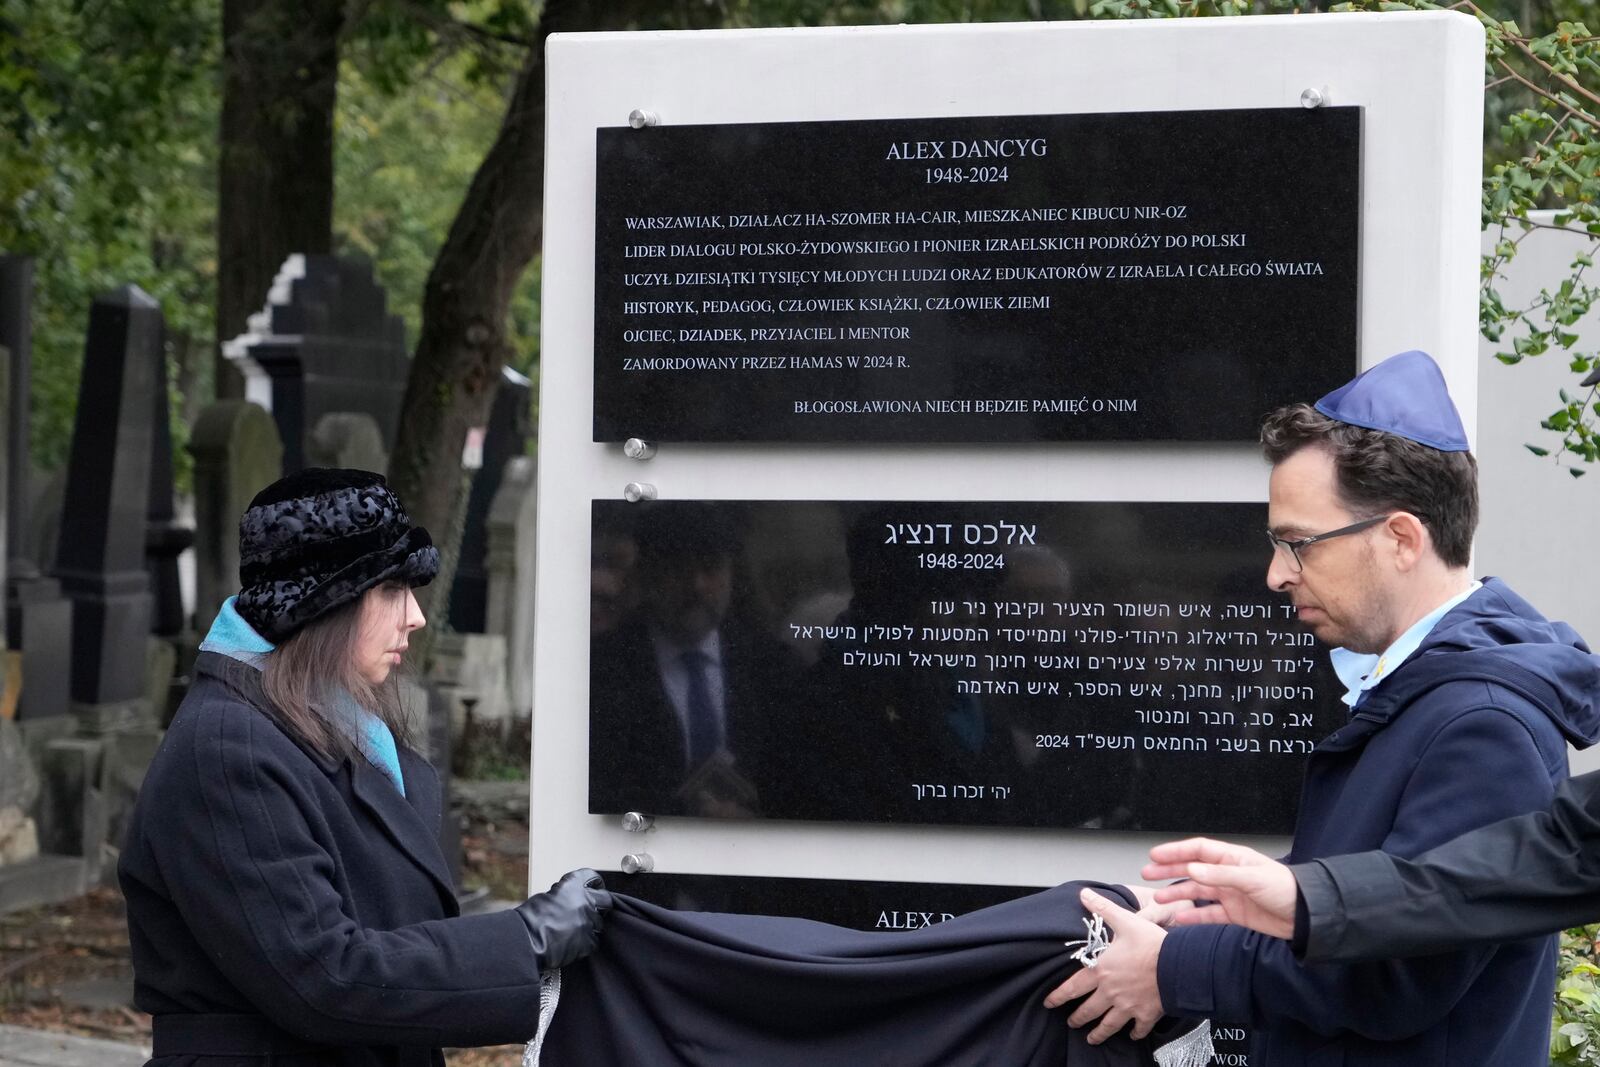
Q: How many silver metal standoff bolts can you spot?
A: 6